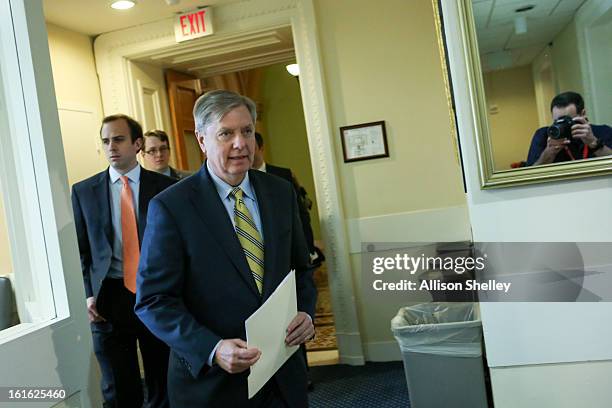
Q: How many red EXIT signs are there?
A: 1